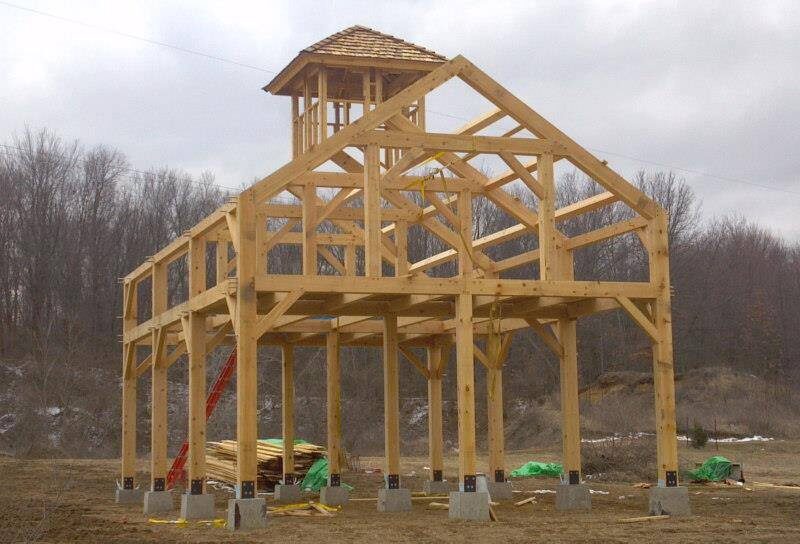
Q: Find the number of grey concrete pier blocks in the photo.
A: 12